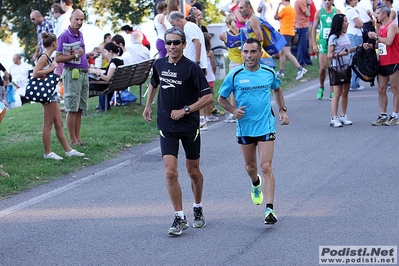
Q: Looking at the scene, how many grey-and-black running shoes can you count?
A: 2